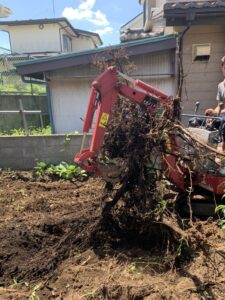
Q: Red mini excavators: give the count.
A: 1